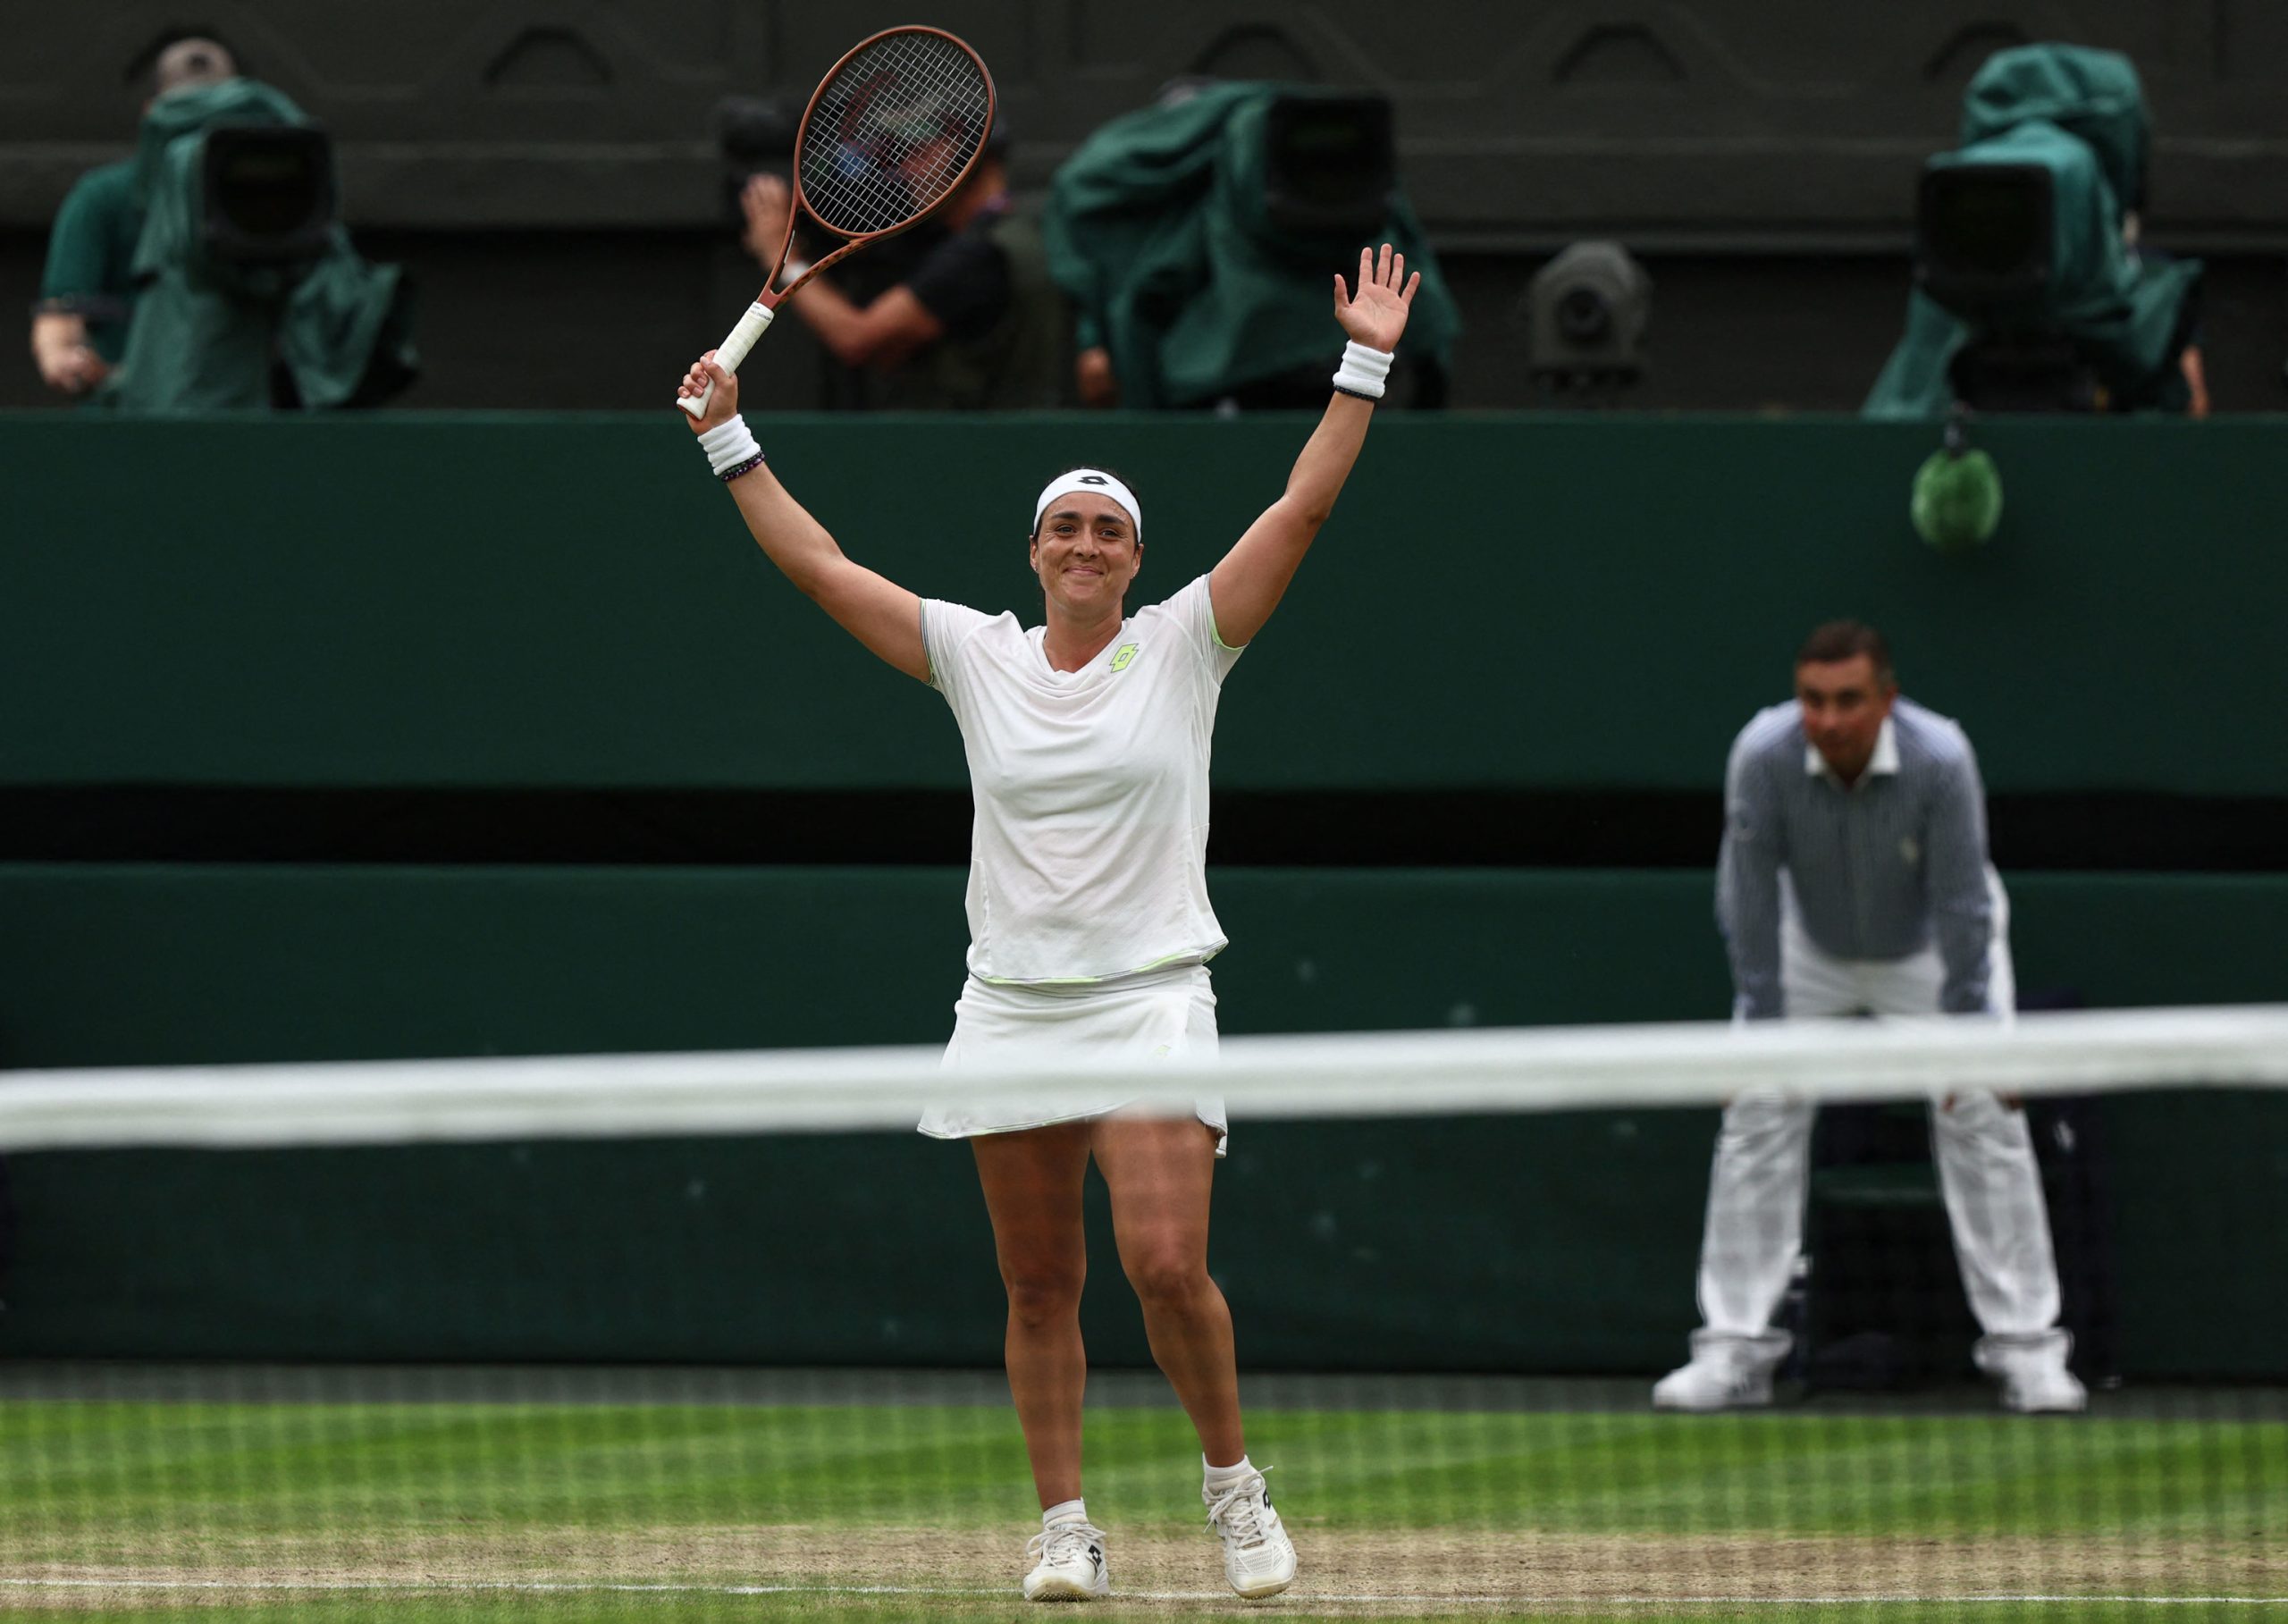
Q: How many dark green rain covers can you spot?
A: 3